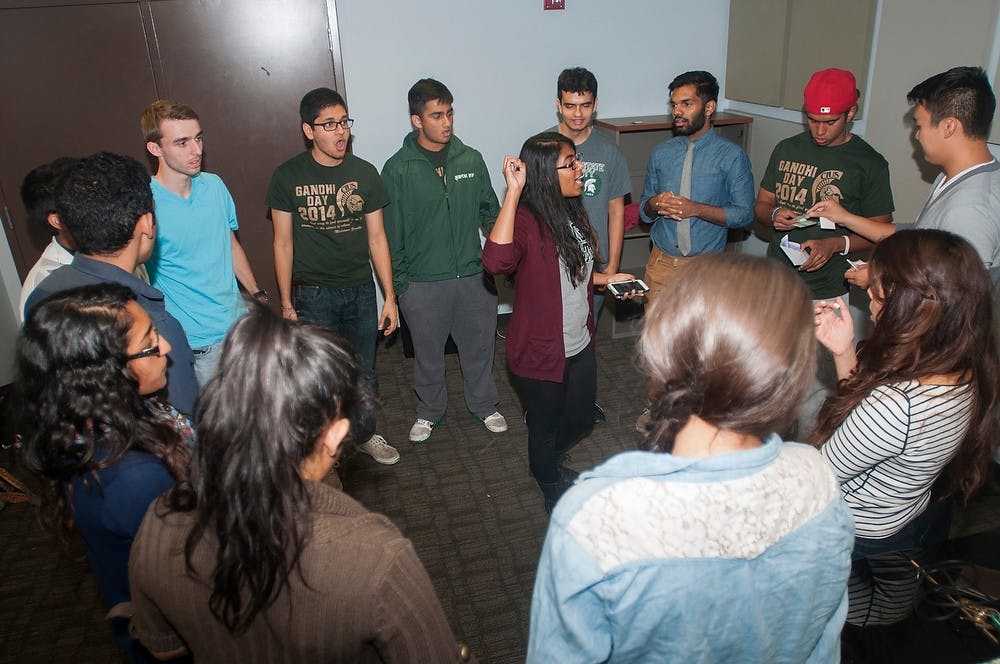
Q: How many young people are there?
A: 14